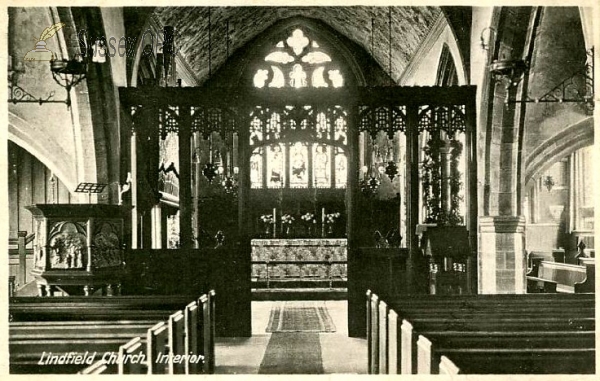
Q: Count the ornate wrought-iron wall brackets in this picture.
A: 2